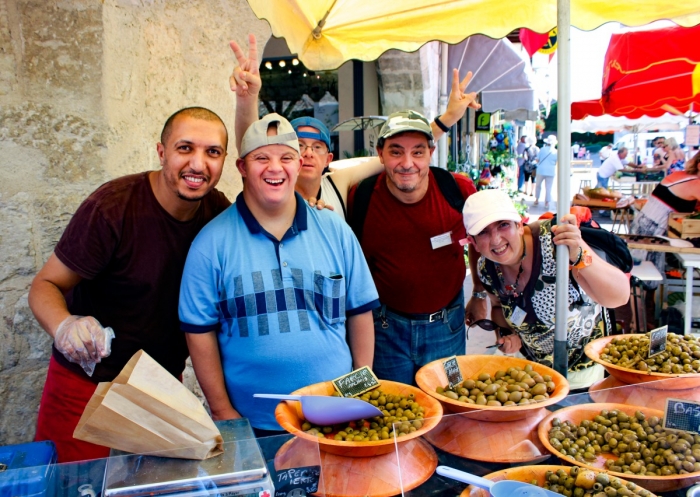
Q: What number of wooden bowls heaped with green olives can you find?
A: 5